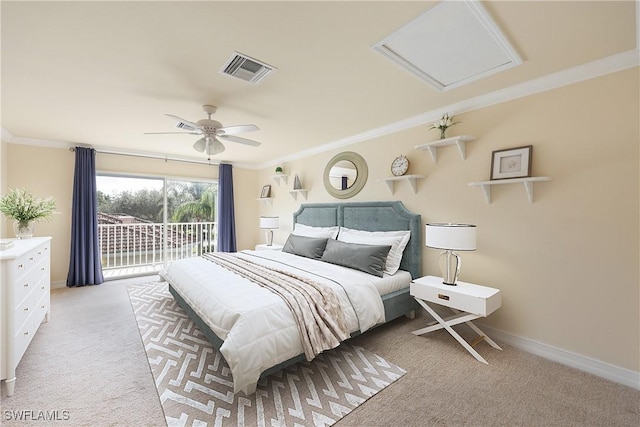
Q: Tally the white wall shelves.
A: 6